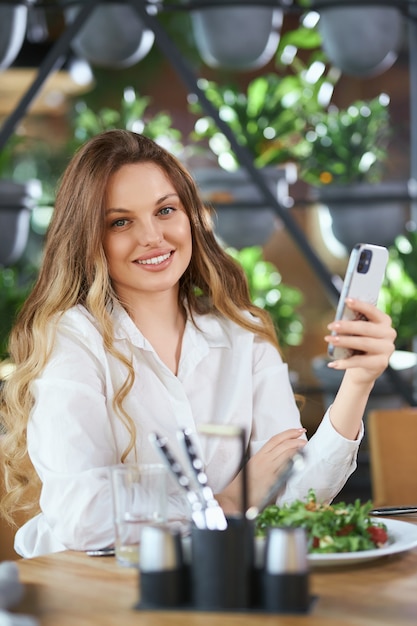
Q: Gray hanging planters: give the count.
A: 7